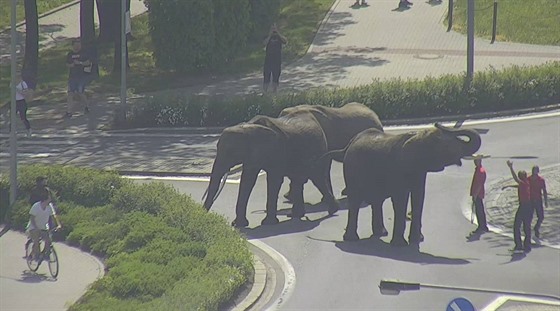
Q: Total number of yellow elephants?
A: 0